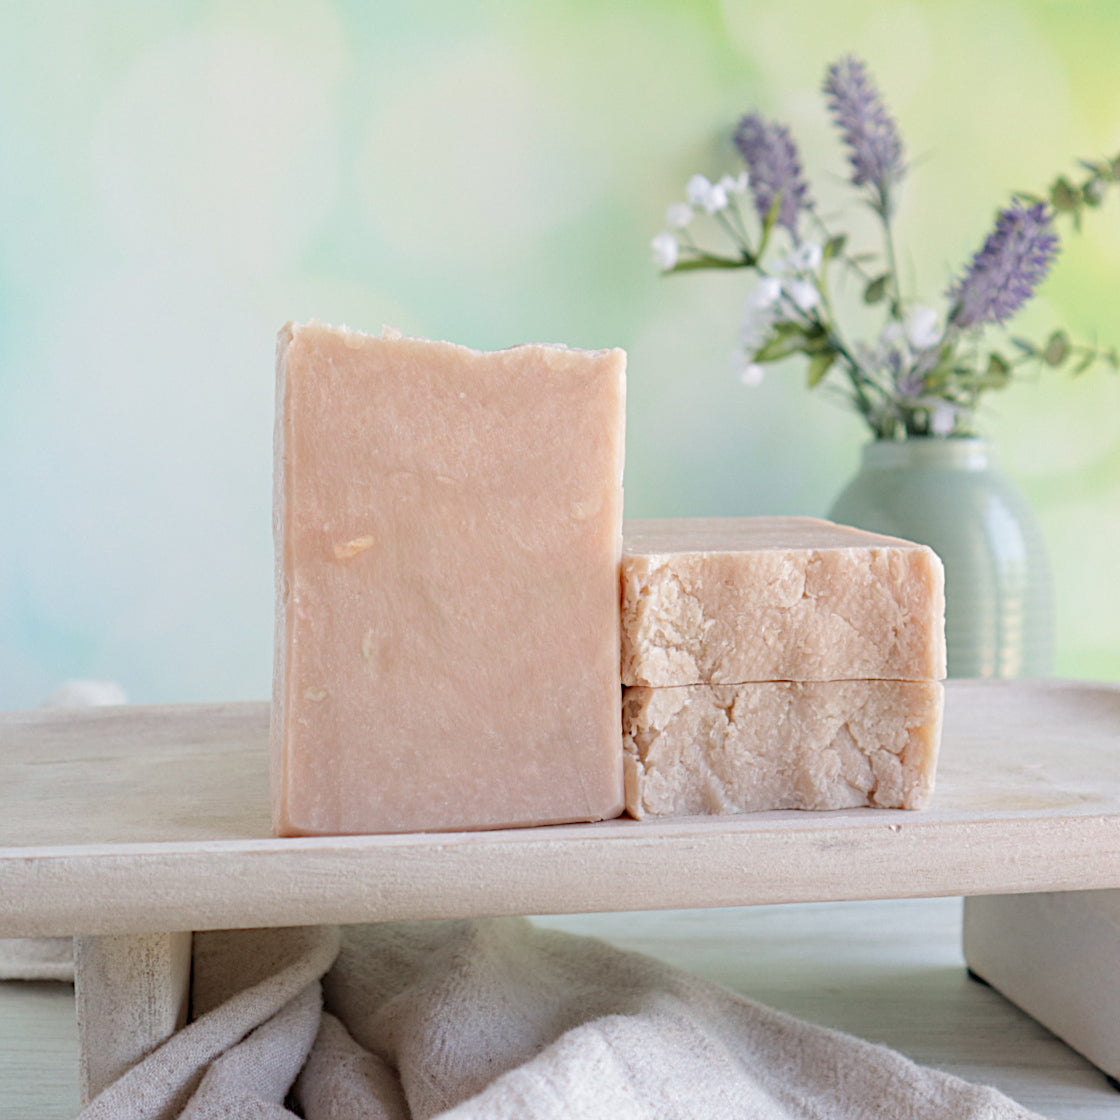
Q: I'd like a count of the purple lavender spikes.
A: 3